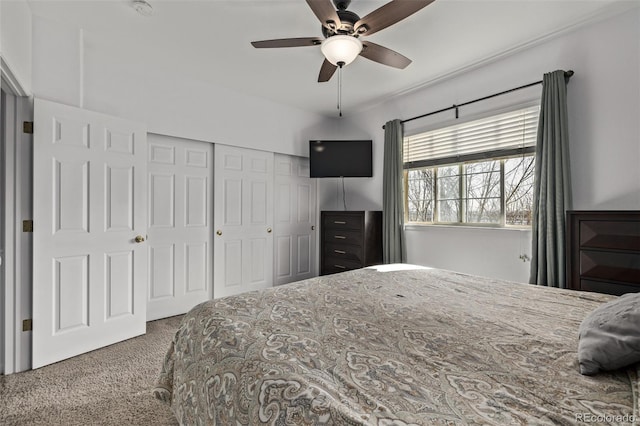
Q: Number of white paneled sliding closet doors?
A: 3